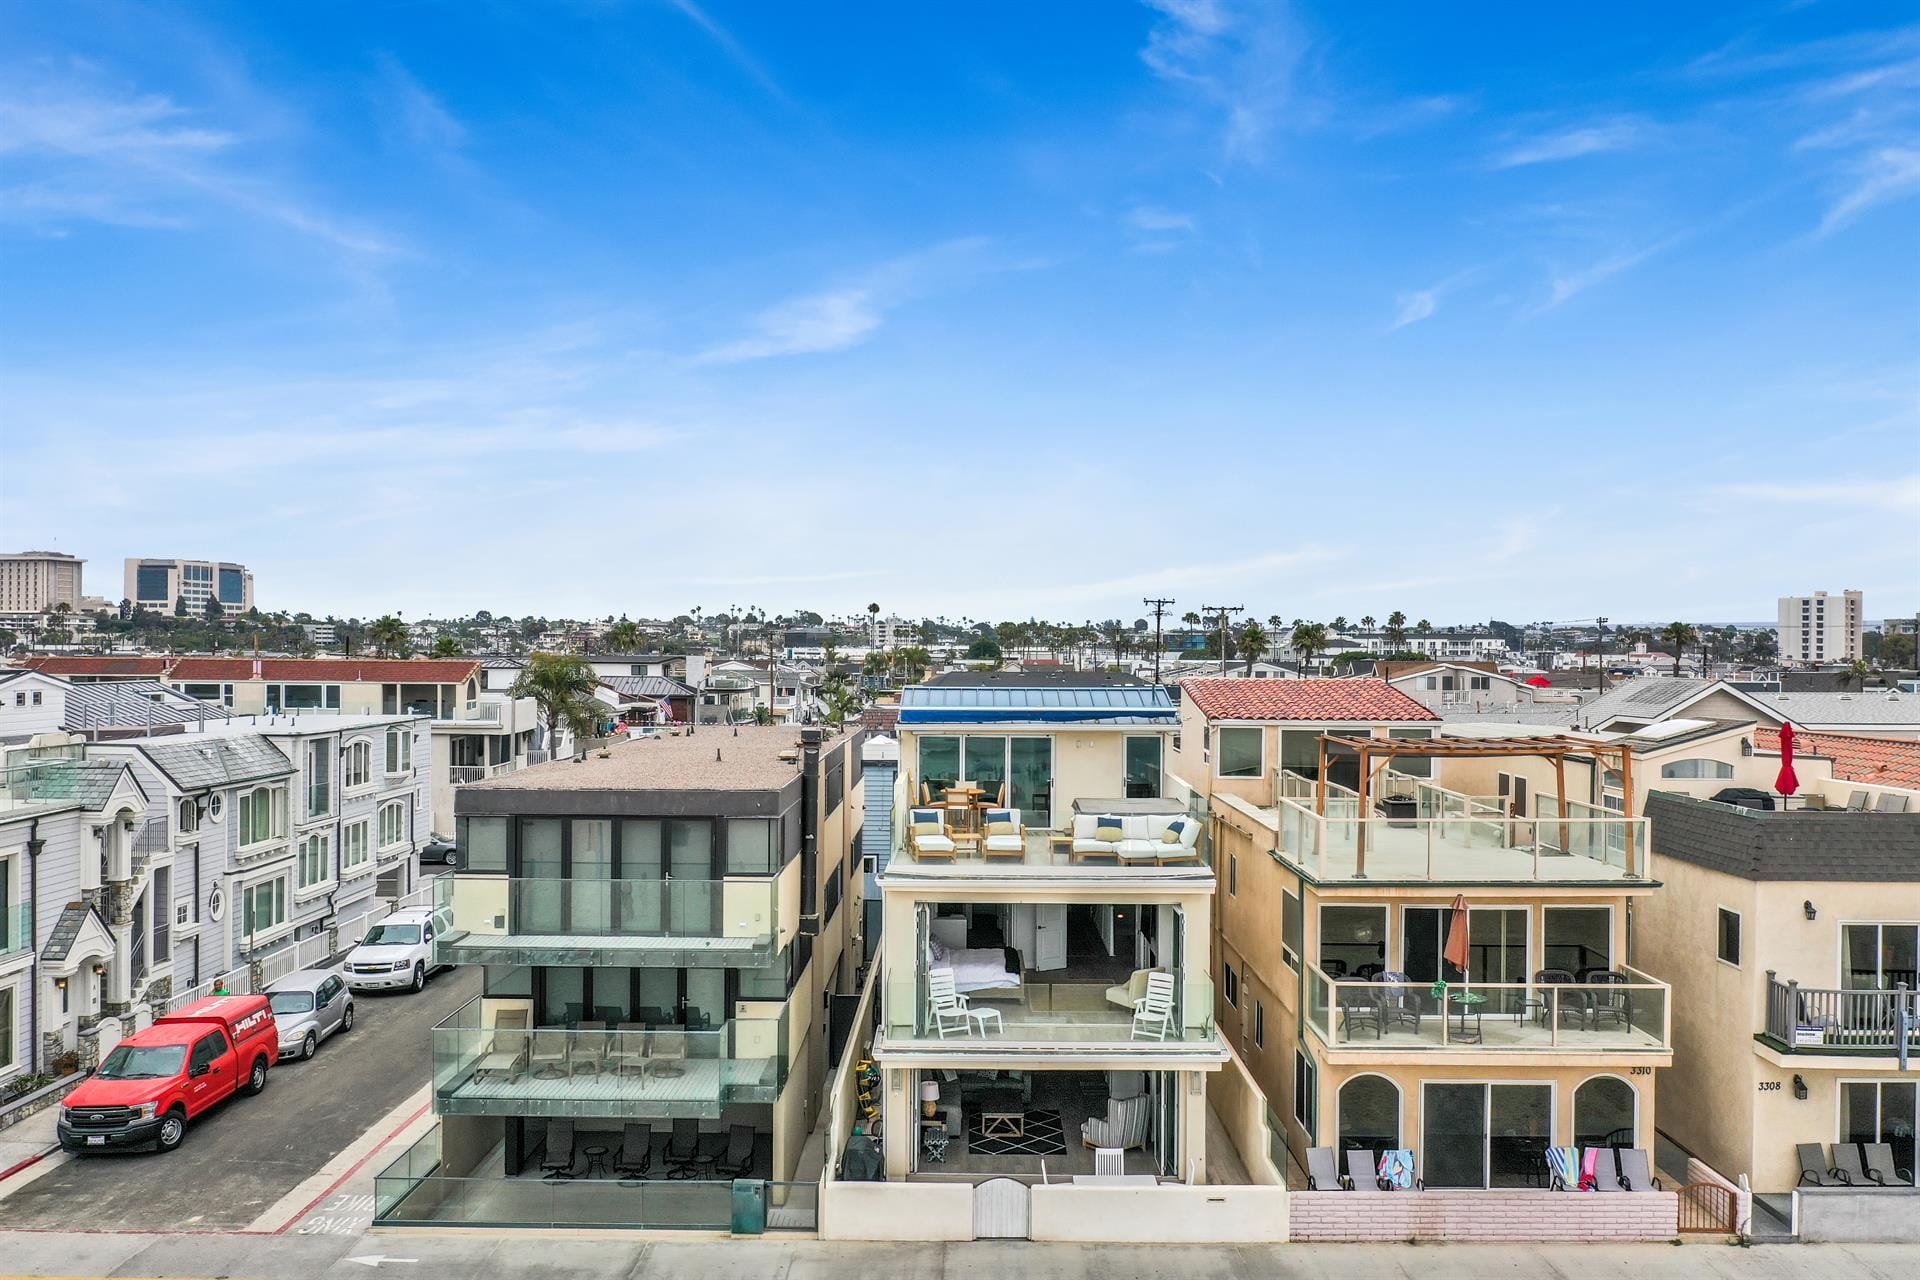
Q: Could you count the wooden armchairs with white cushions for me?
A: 2